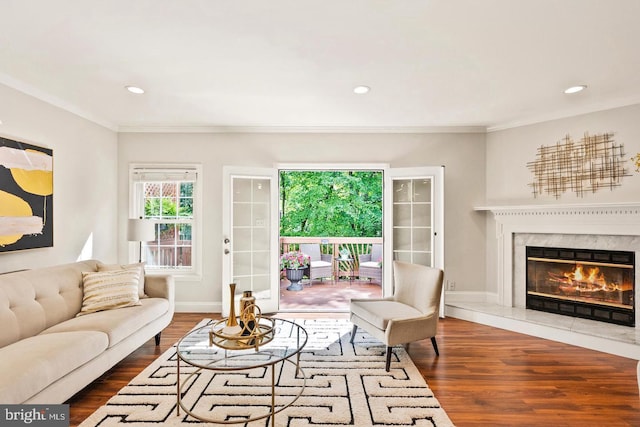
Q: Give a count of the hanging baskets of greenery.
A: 0